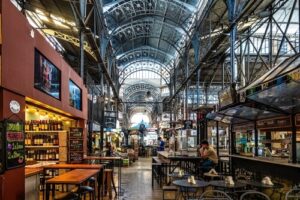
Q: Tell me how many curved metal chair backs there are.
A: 3